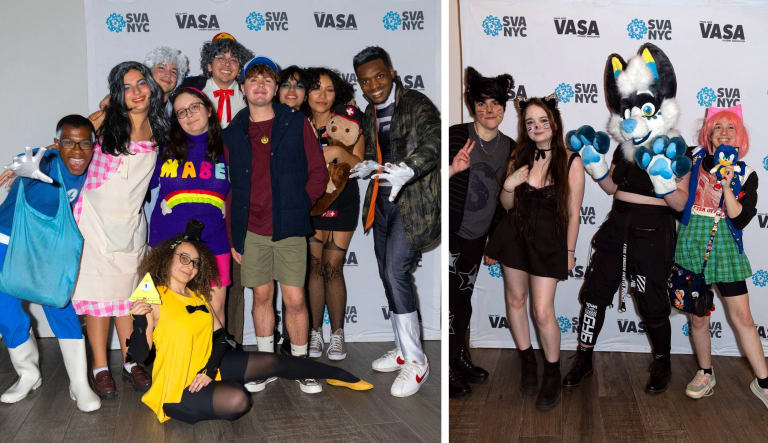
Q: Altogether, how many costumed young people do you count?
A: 14